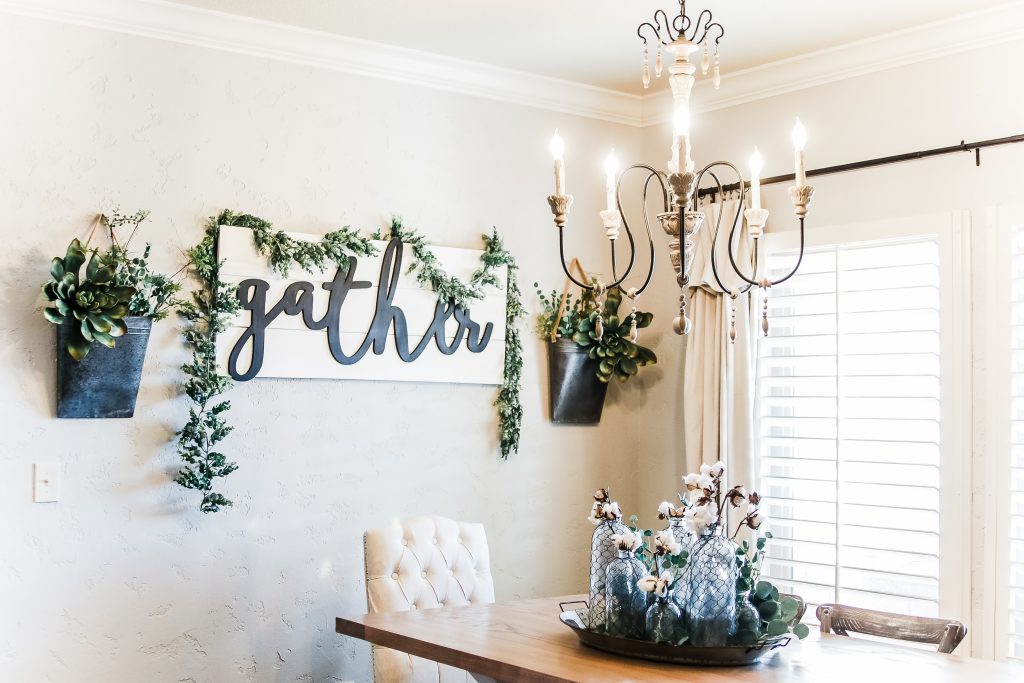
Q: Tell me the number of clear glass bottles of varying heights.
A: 6